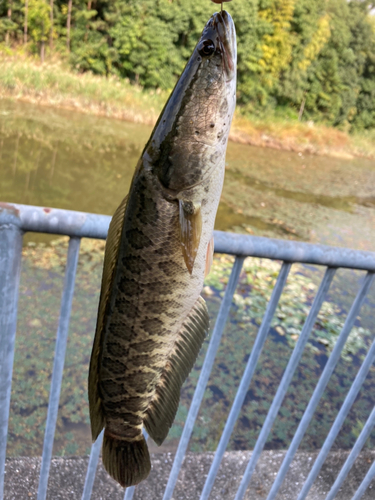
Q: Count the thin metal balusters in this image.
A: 10